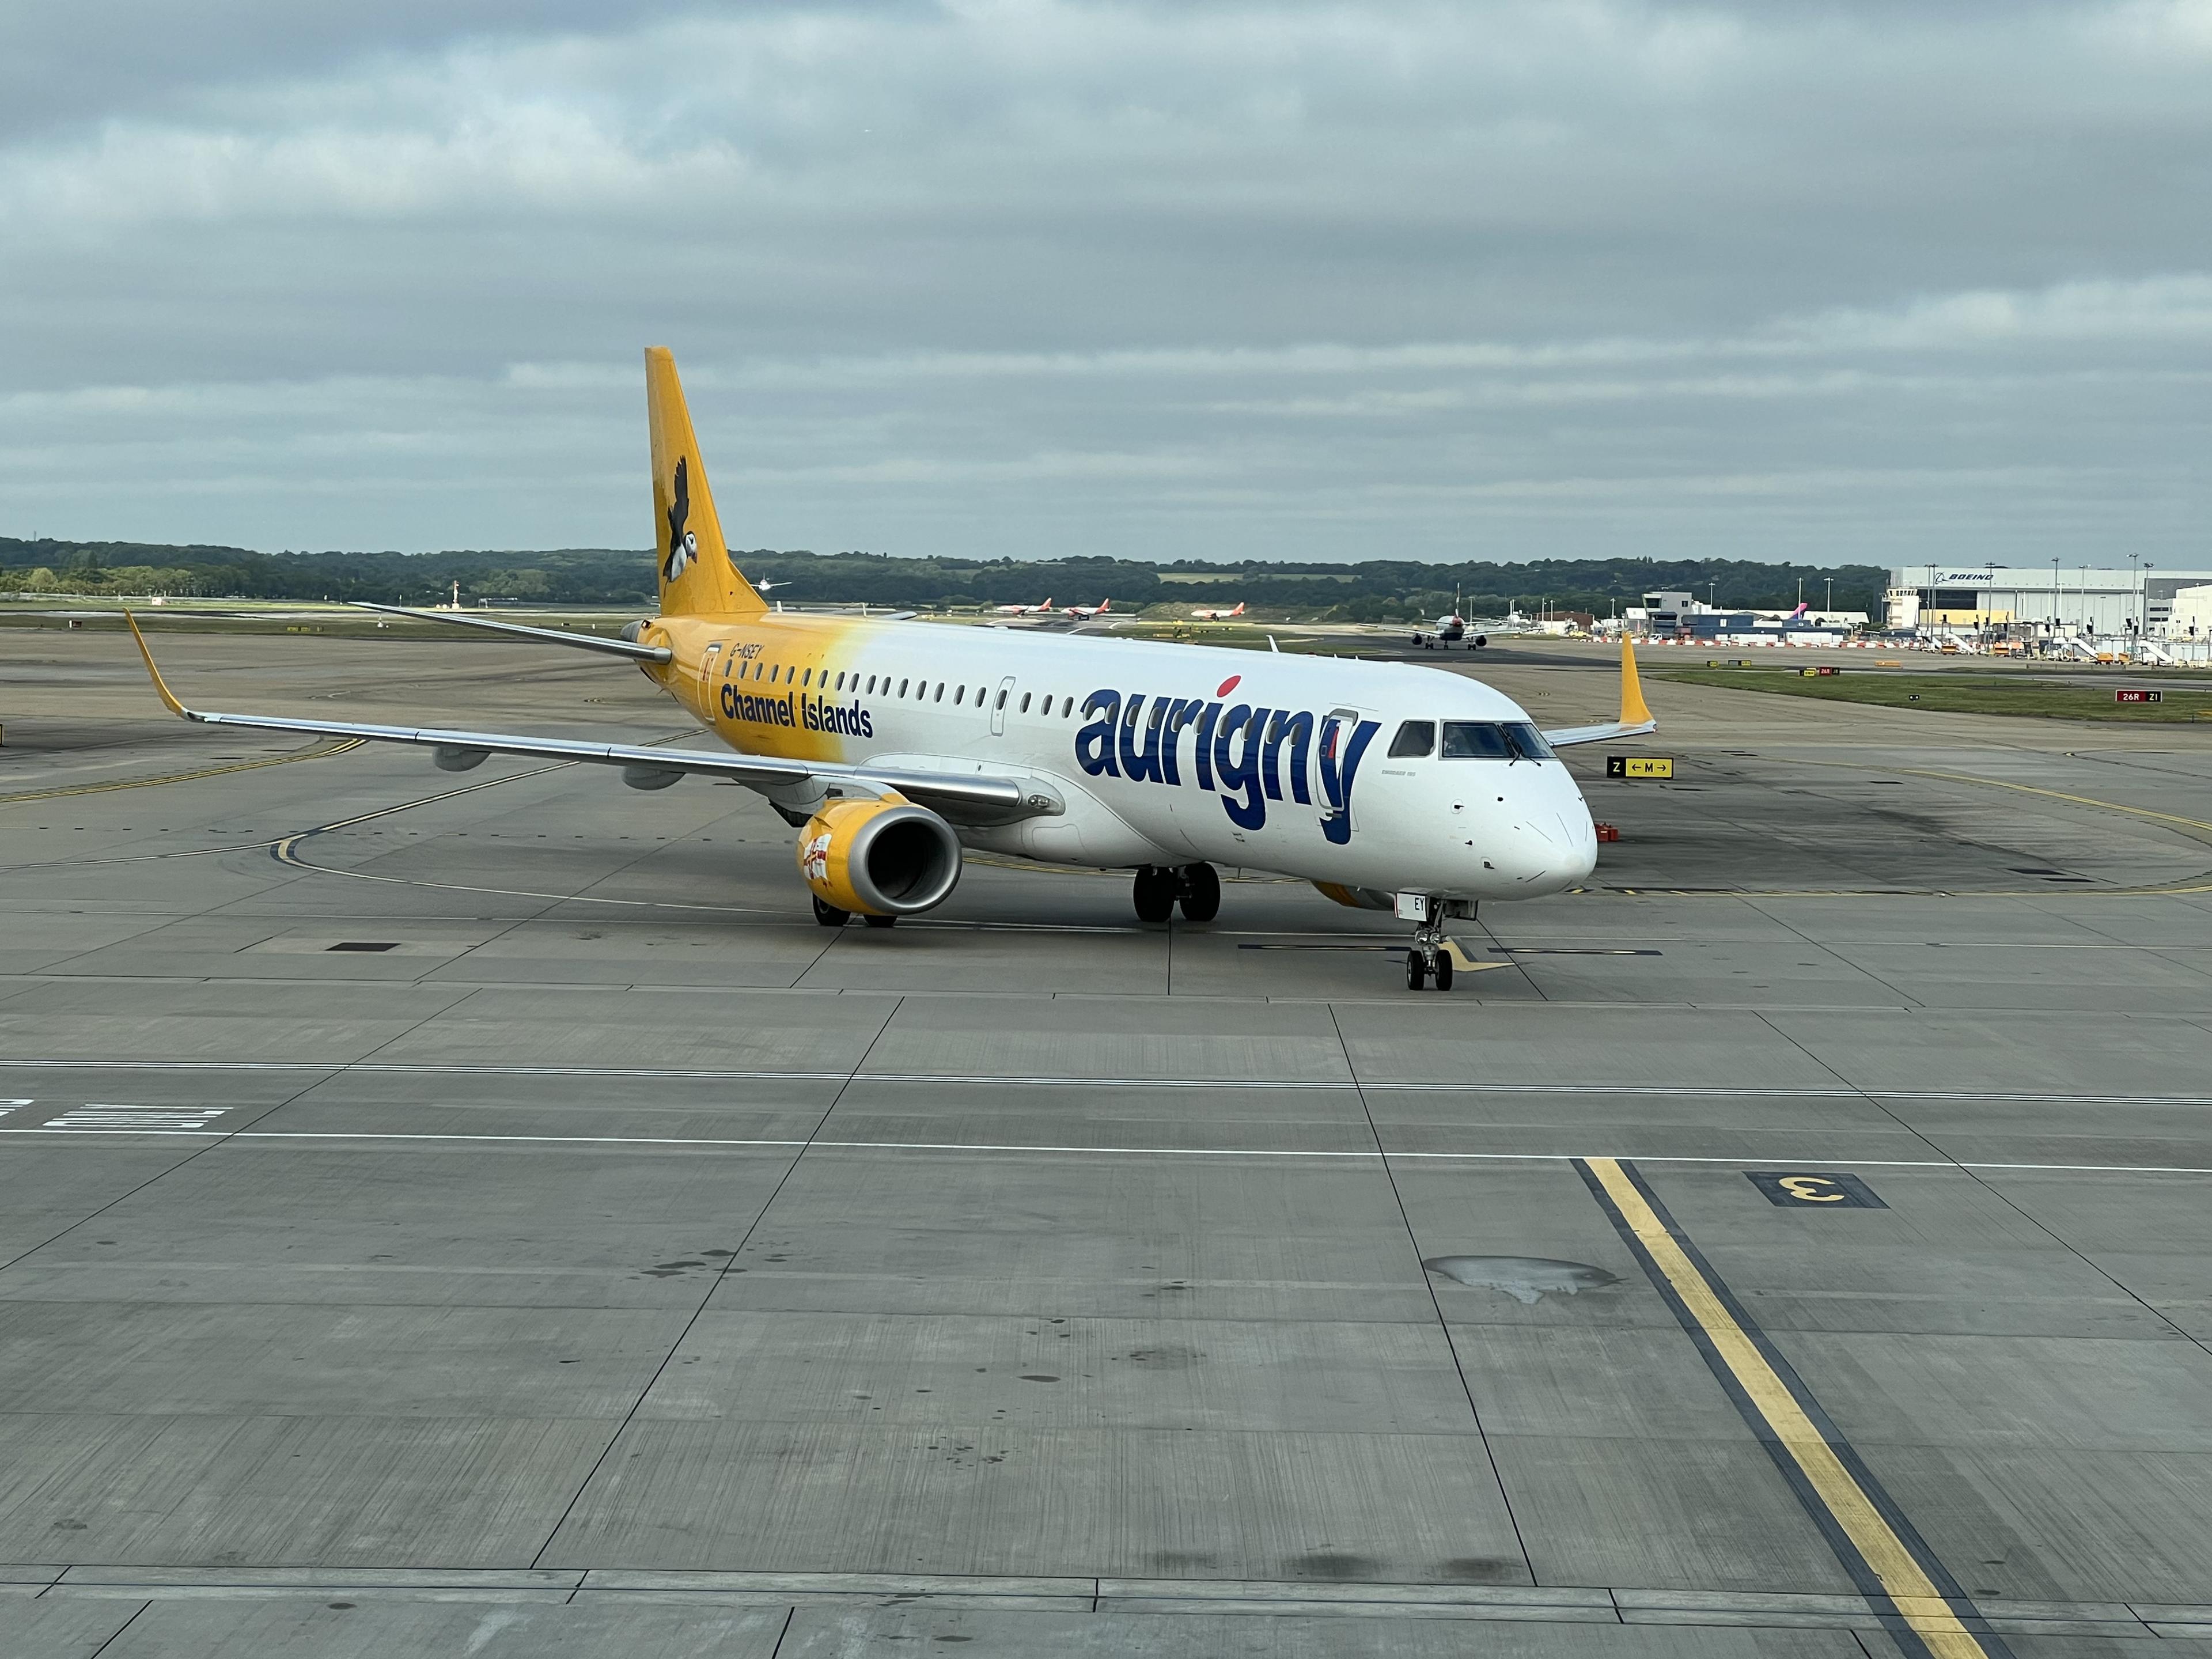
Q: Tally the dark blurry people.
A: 1